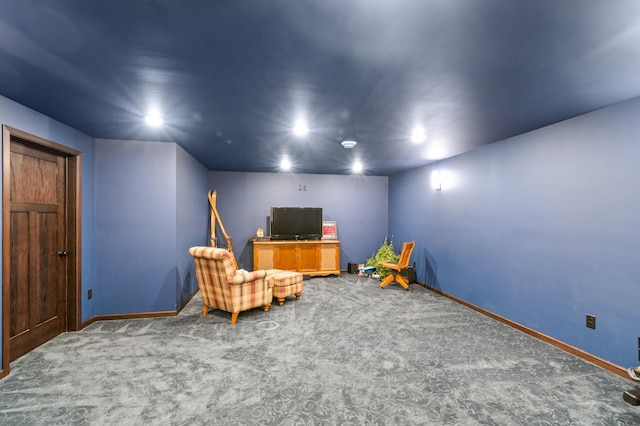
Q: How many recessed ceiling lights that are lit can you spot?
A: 5